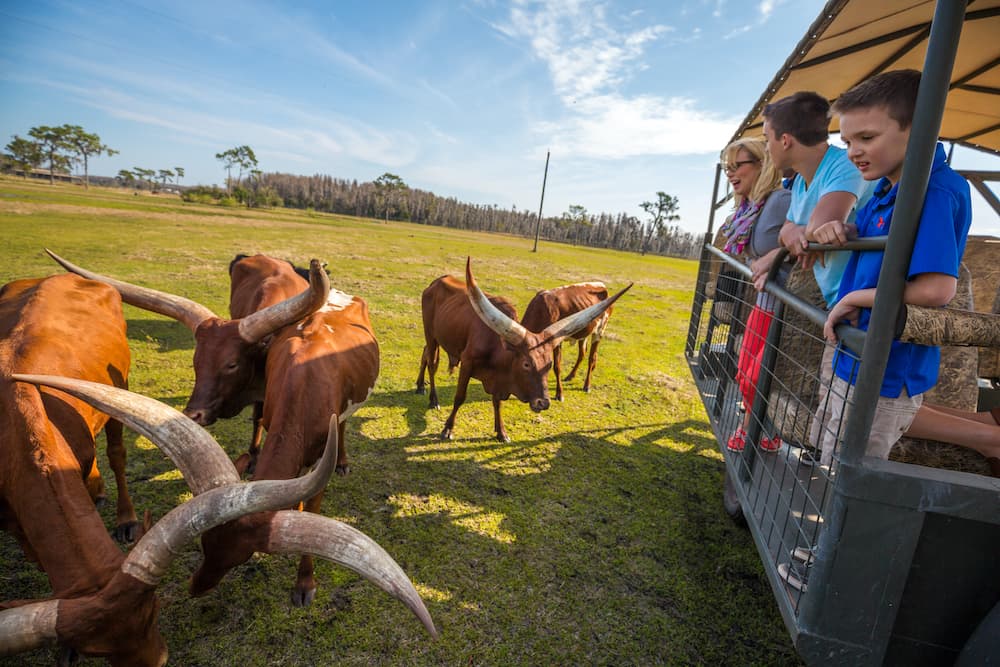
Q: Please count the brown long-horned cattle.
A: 5